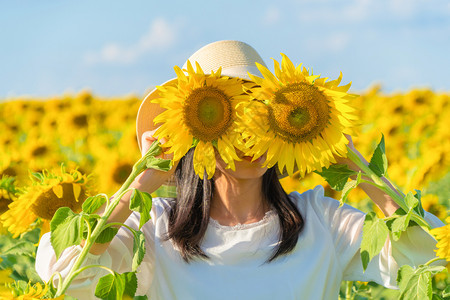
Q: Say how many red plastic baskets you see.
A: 0